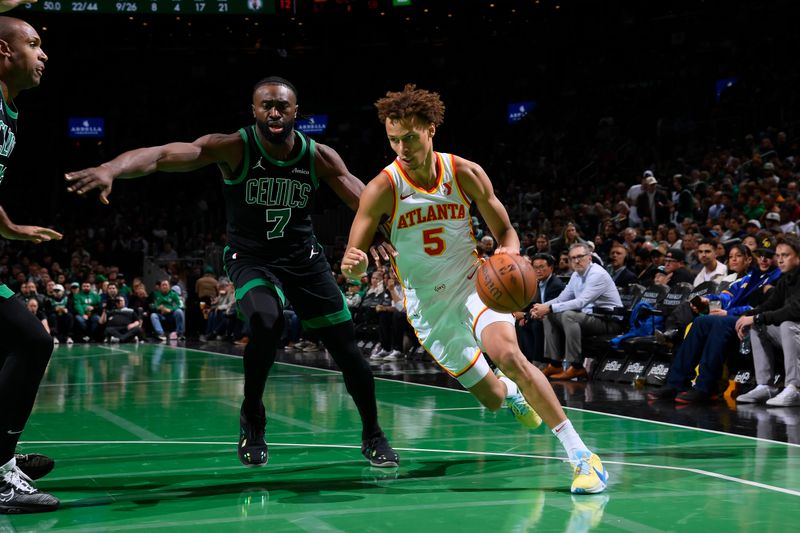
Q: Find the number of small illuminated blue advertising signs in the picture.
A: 4